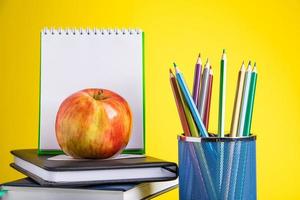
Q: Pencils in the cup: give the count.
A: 10